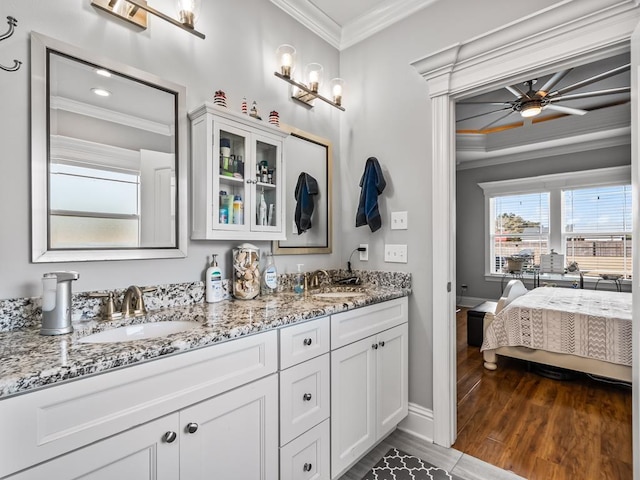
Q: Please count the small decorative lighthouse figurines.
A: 4